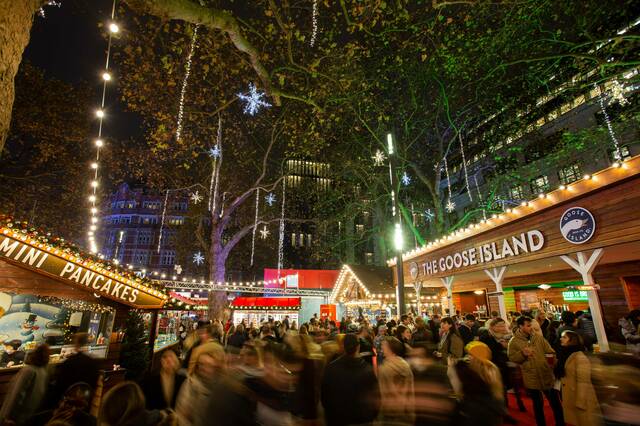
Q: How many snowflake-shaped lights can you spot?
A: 11